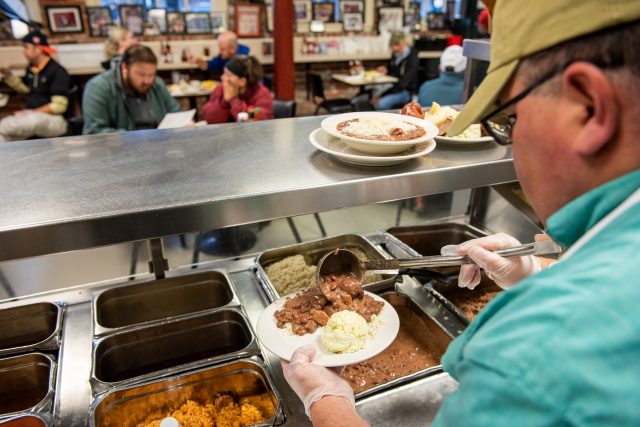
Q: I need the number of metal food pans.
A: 10